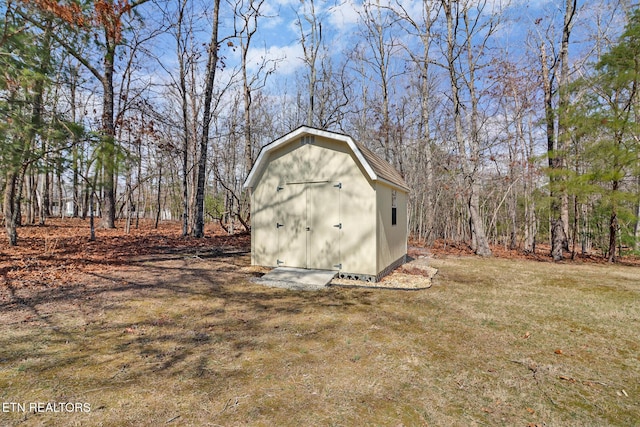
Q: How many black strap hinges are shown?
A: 6